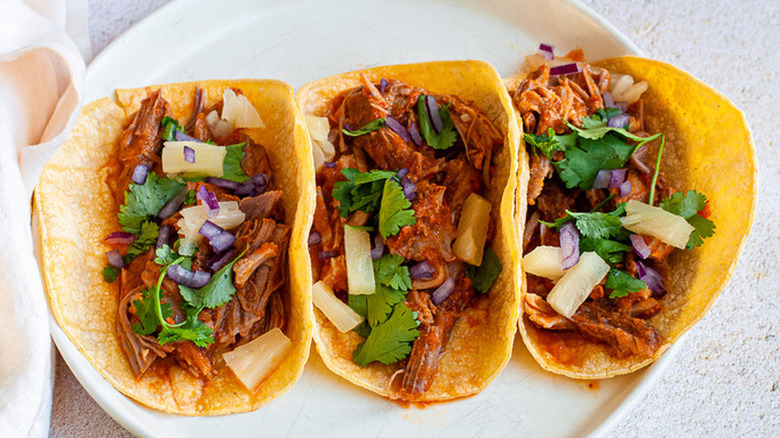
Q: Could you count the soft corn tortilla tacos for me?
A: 3